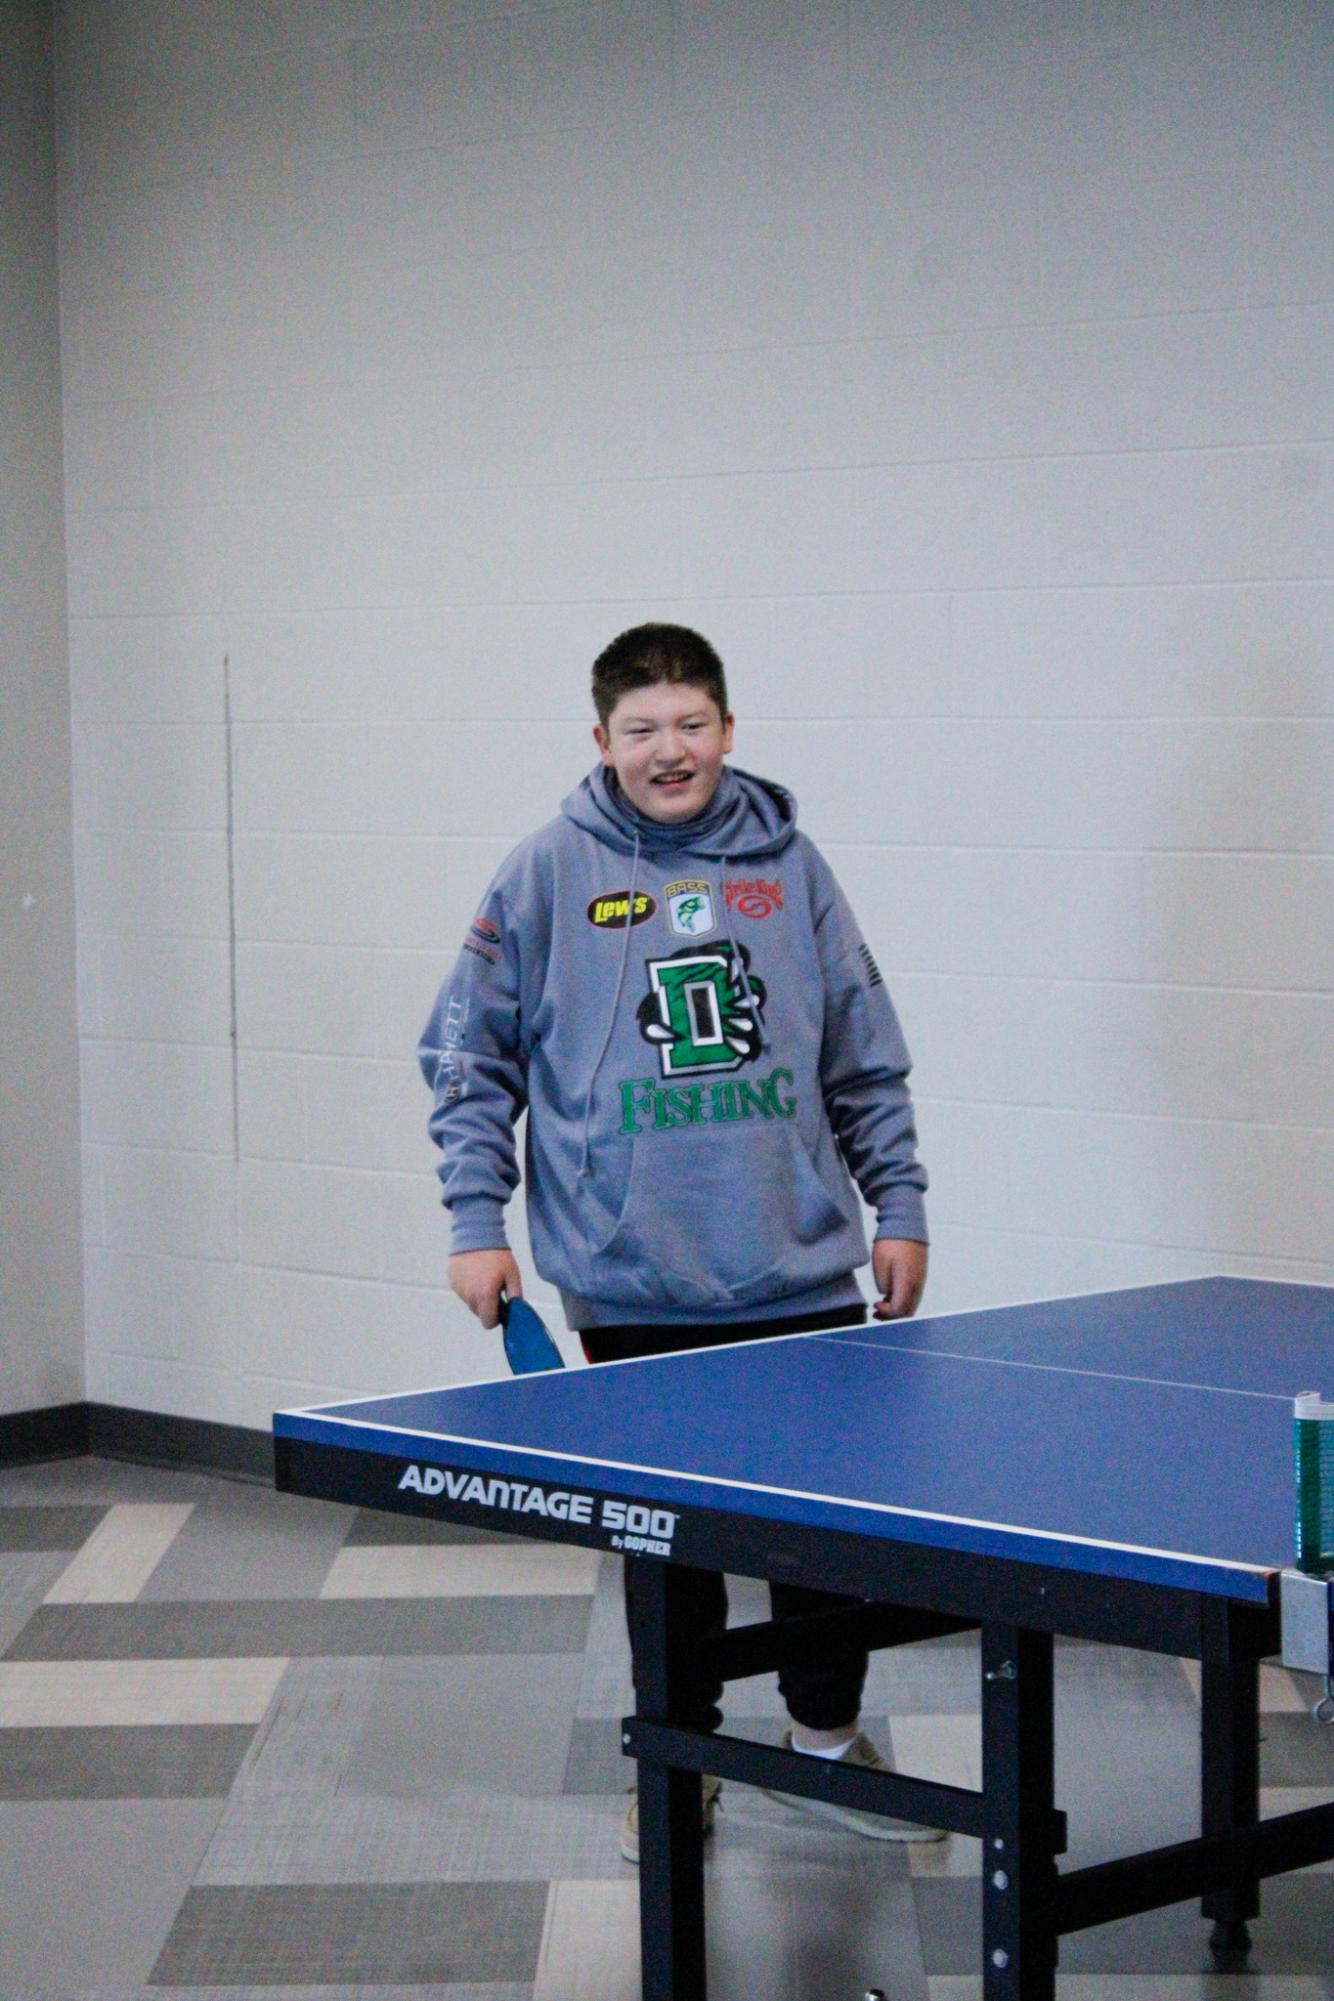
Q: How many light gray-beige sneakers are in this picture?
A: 2